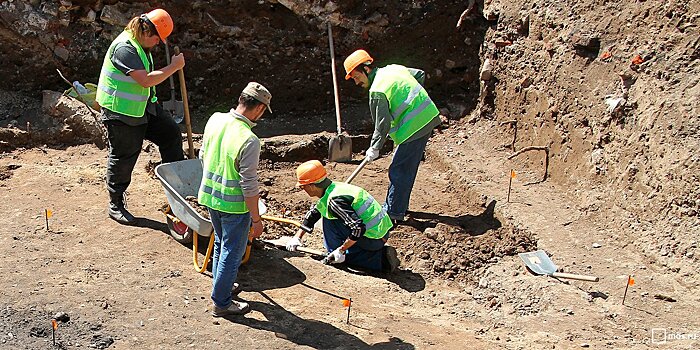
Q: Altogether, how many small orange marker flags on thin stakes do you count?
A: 5